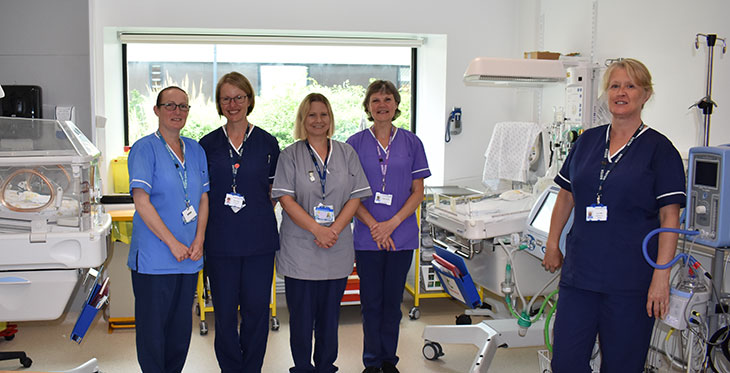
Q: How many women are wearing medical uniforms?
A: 5